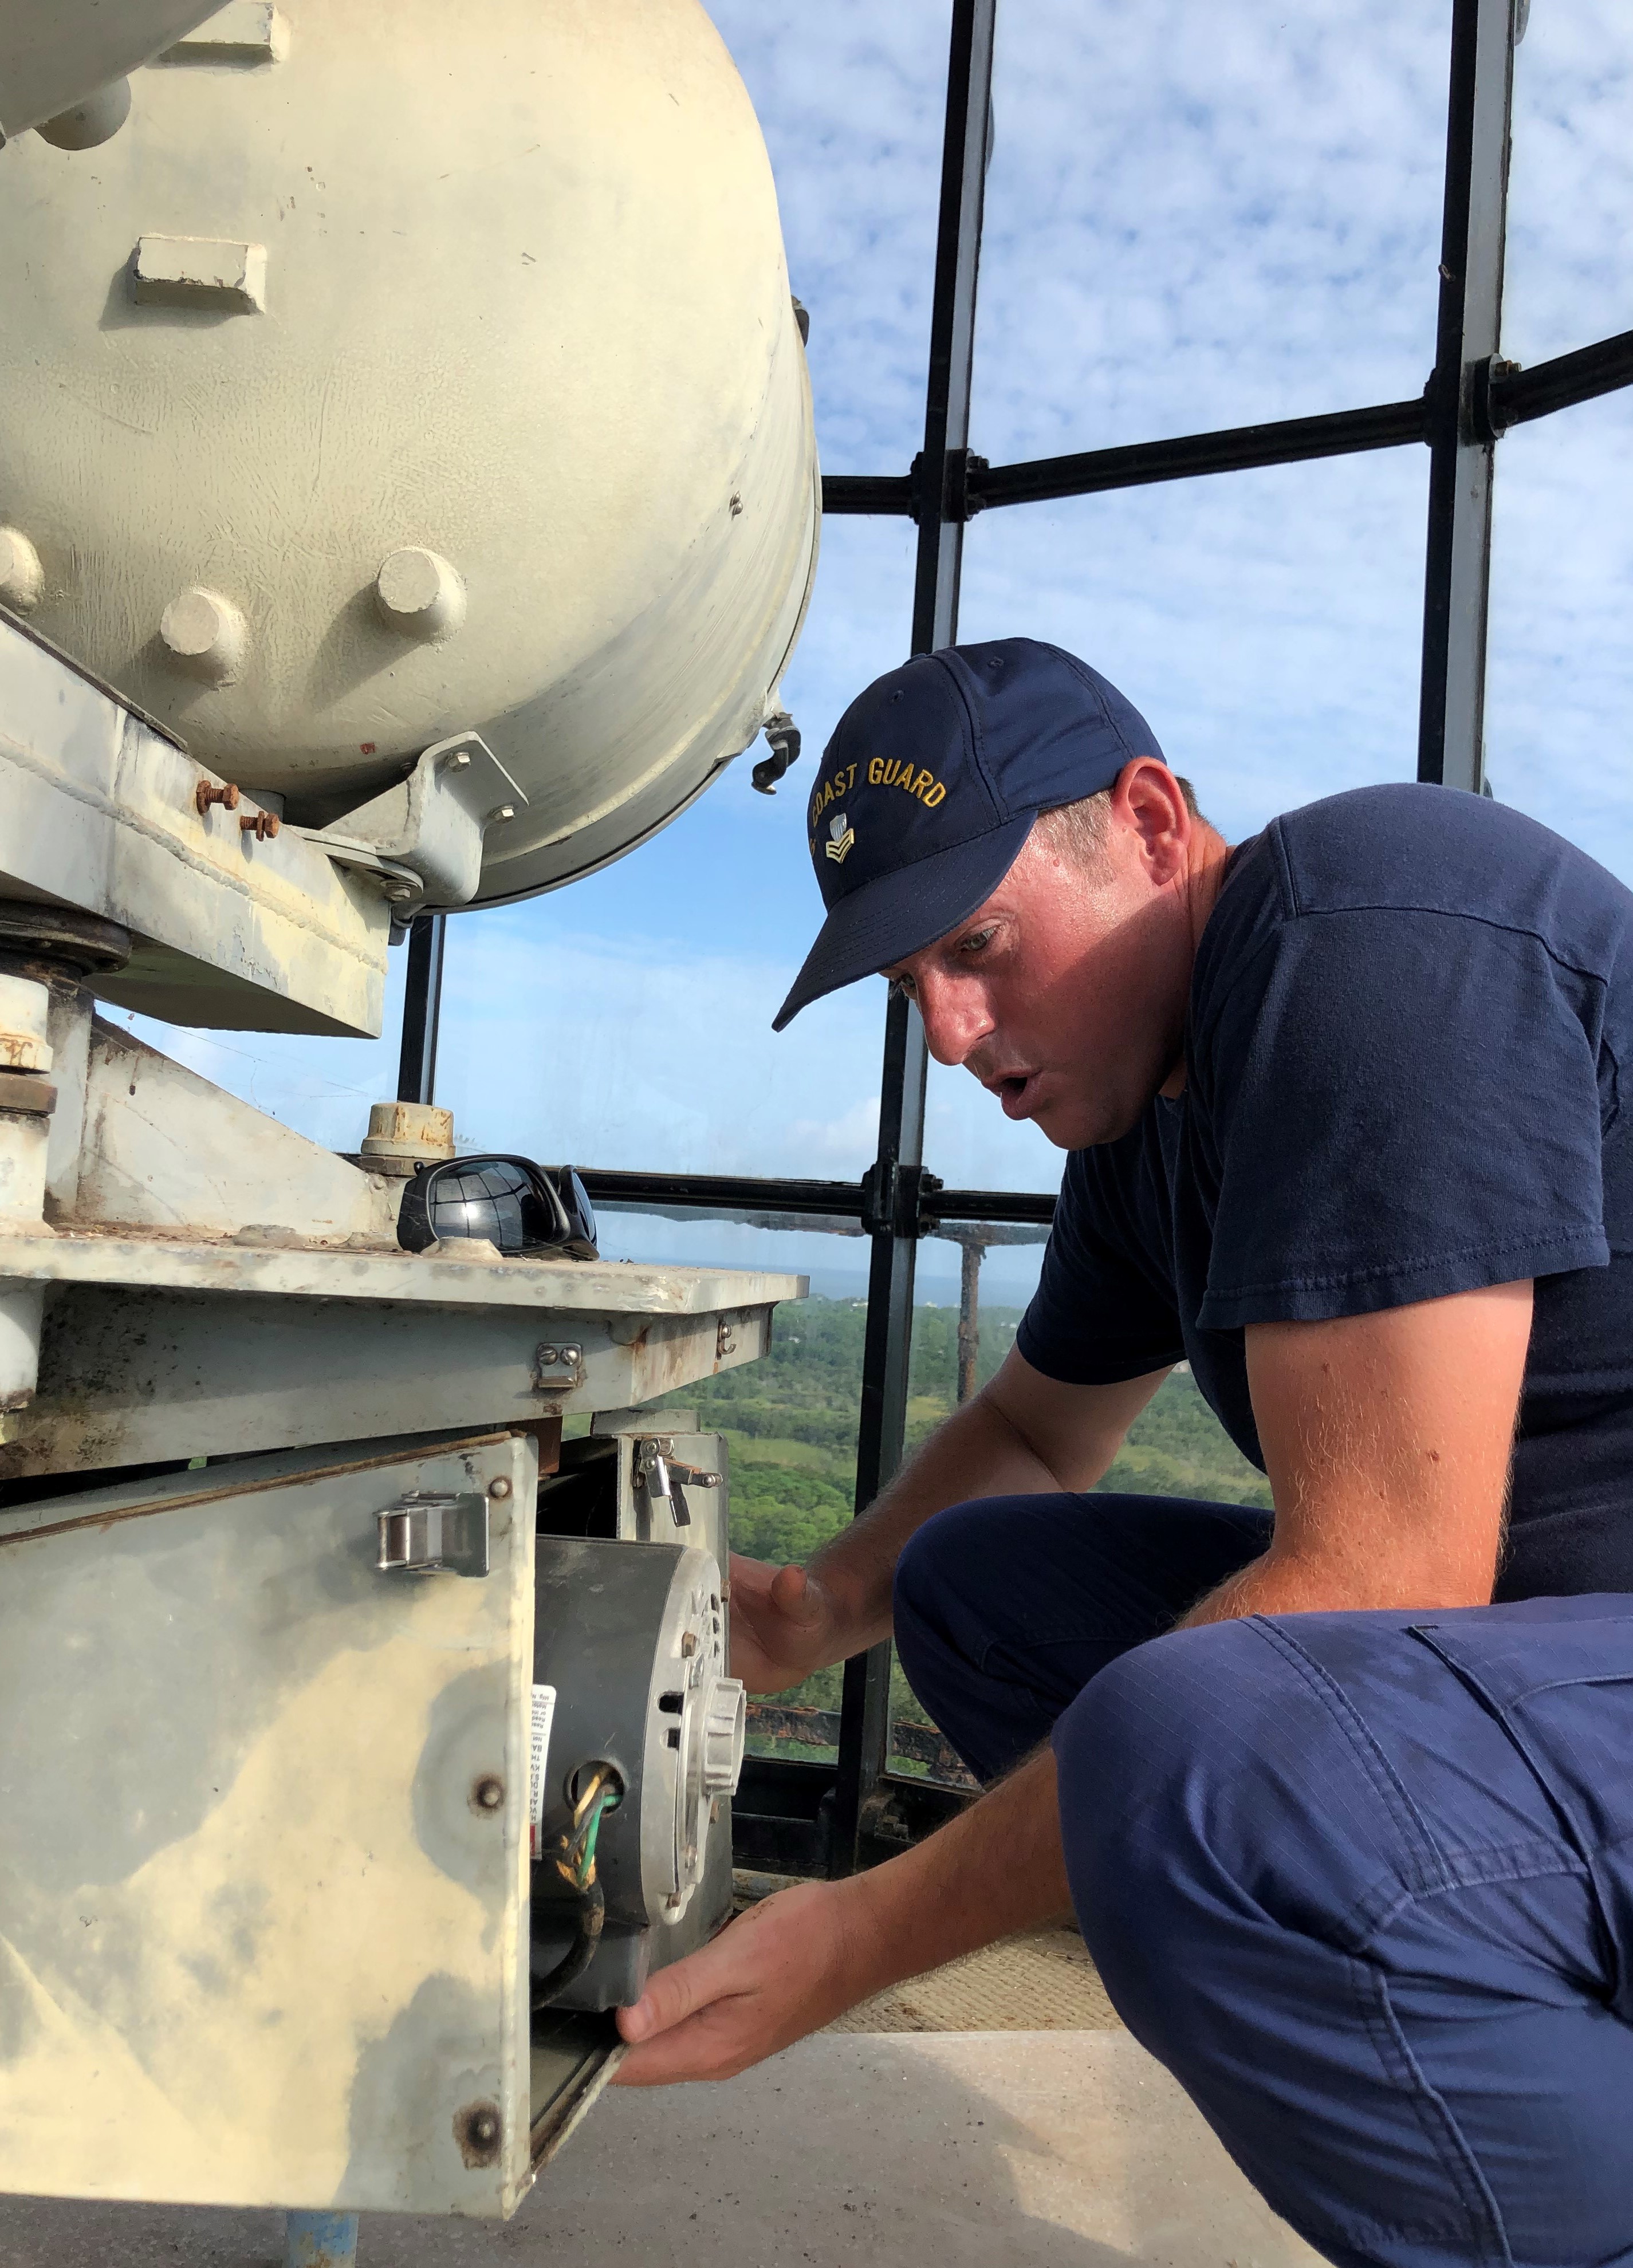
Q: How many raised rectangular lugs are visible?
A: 2